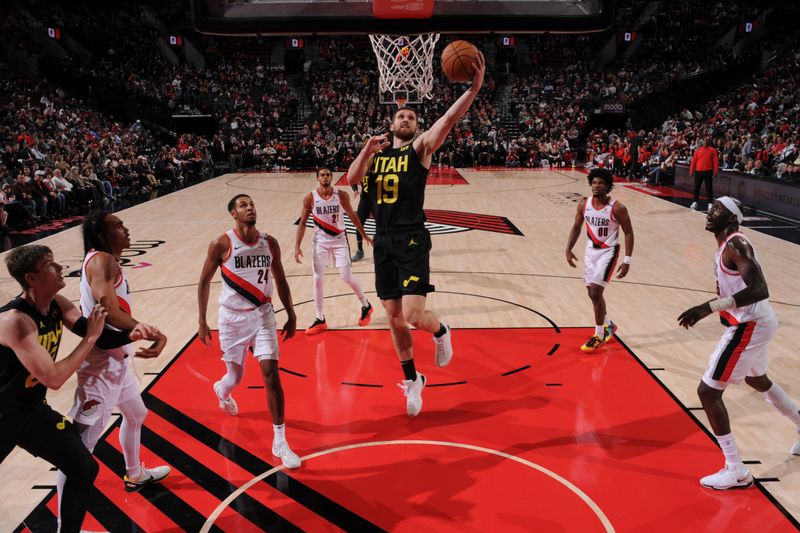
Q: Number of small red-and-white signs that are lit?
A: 6